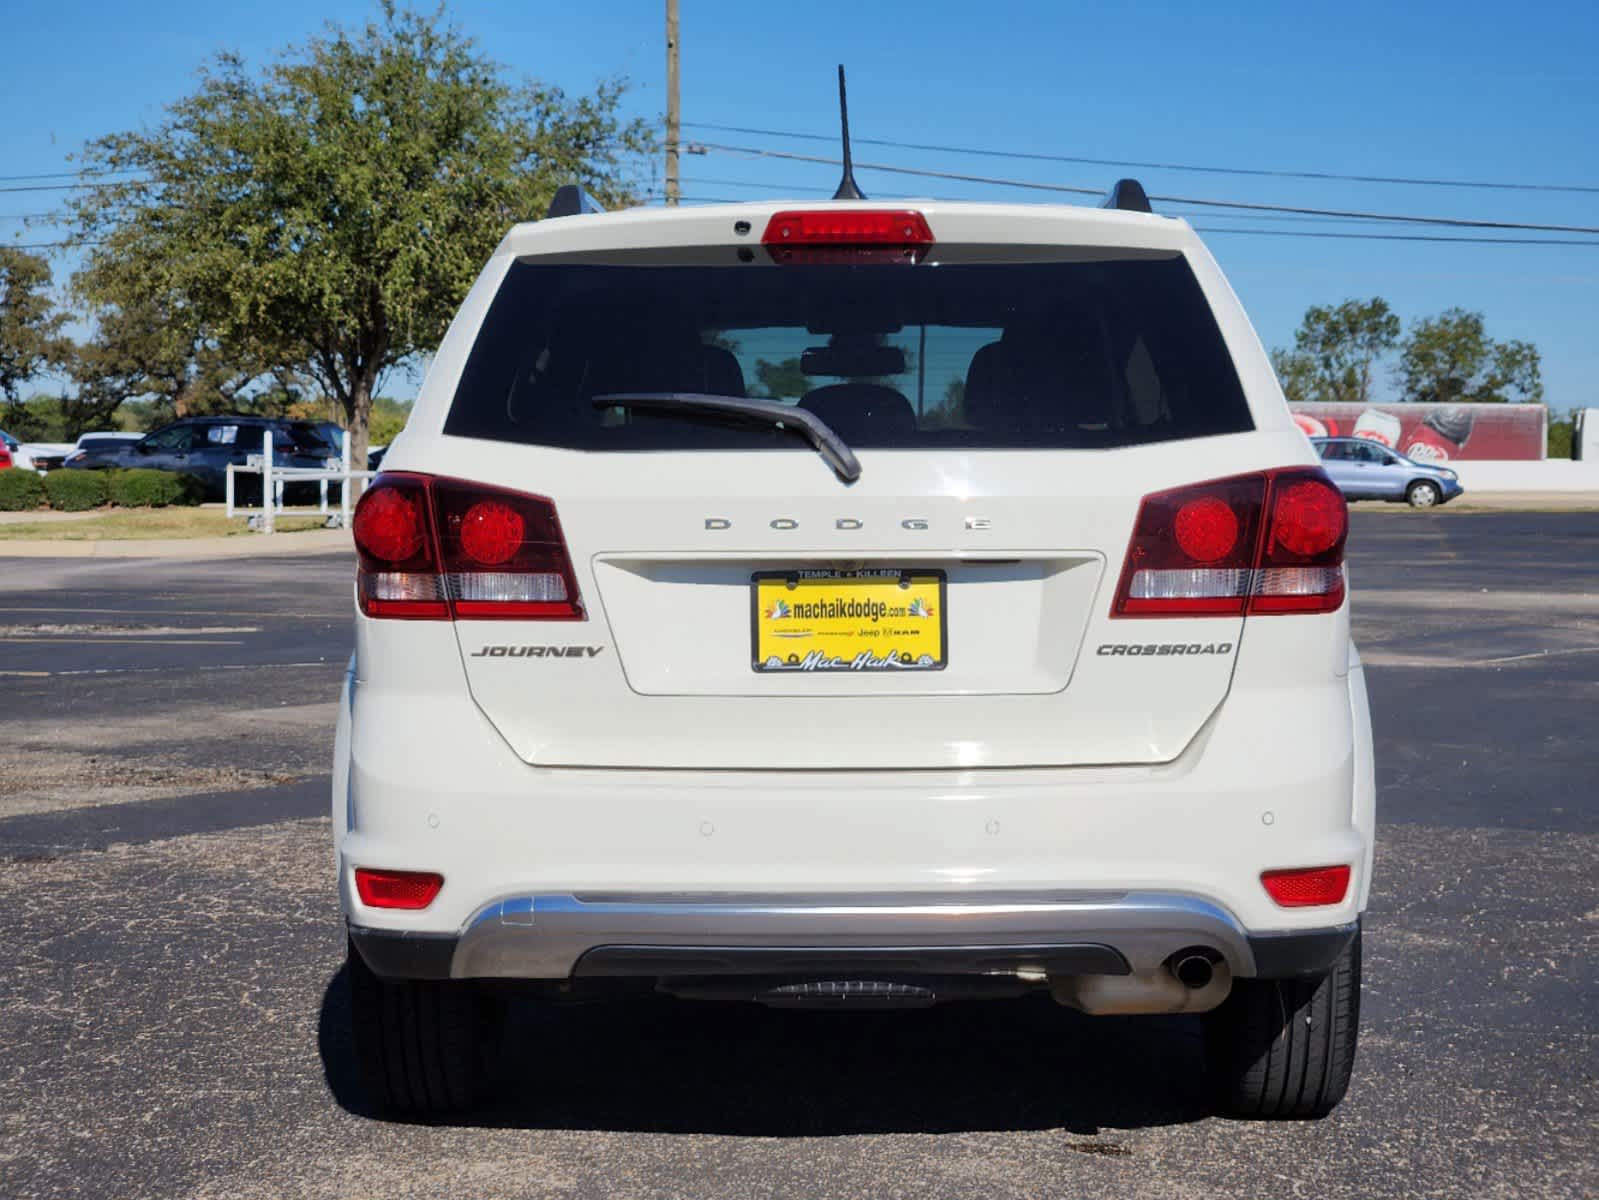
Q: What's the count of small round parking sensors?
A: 4